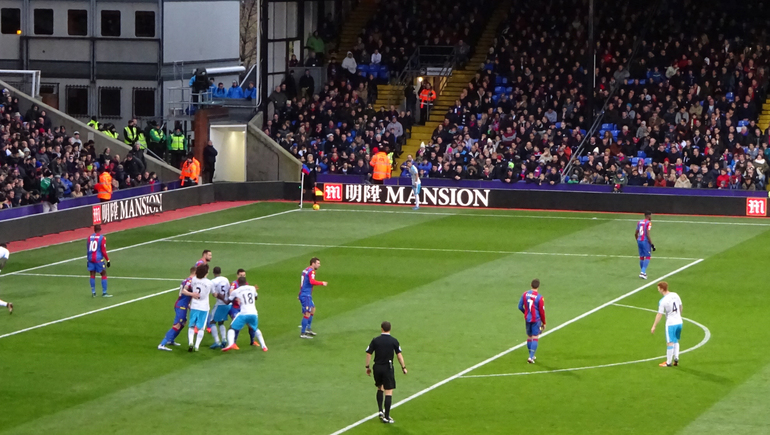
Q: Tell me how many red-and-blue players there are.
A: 7